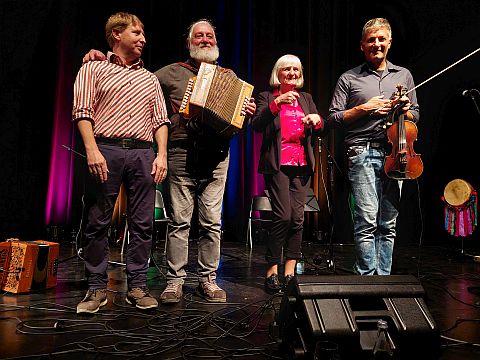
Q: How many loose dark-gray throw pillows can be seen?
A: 0